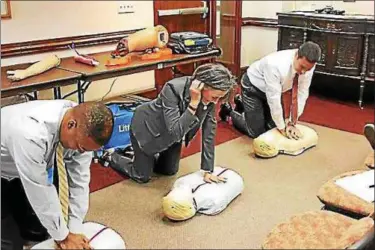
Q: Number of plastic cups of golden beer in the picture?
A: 0